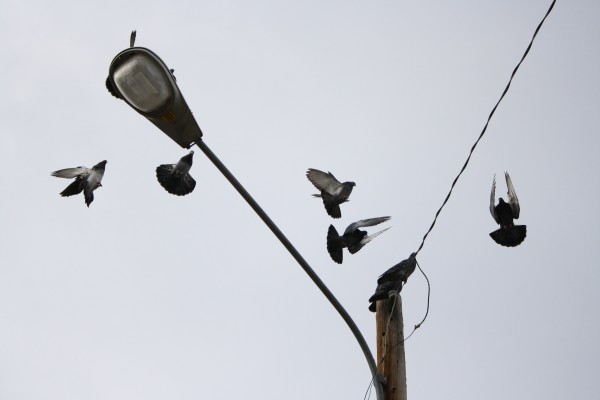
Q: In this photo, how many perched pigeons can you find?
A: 2